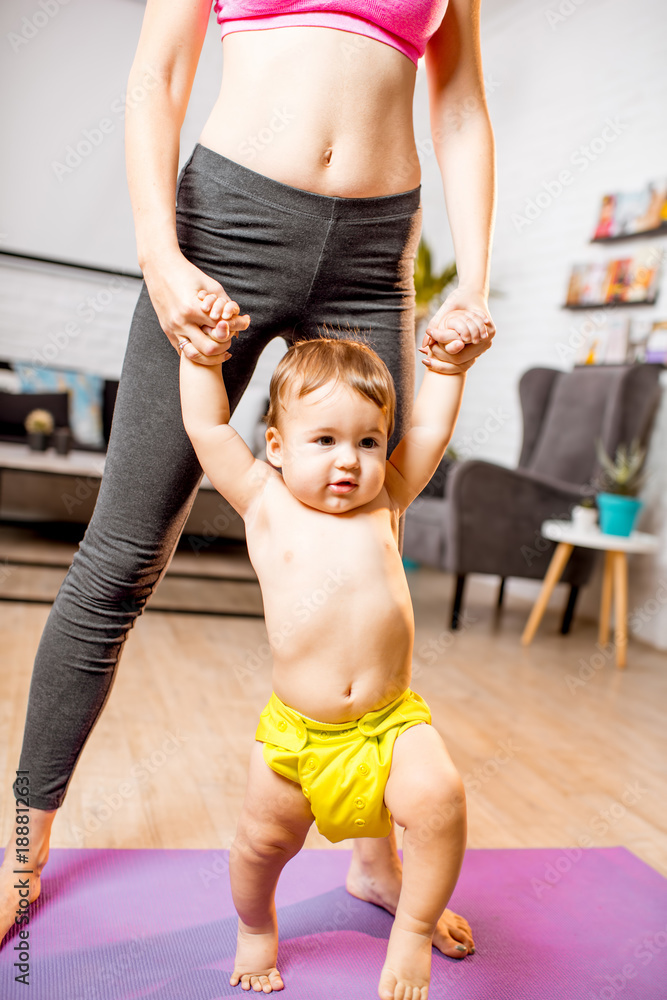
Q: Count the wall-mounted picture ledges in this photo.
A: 3